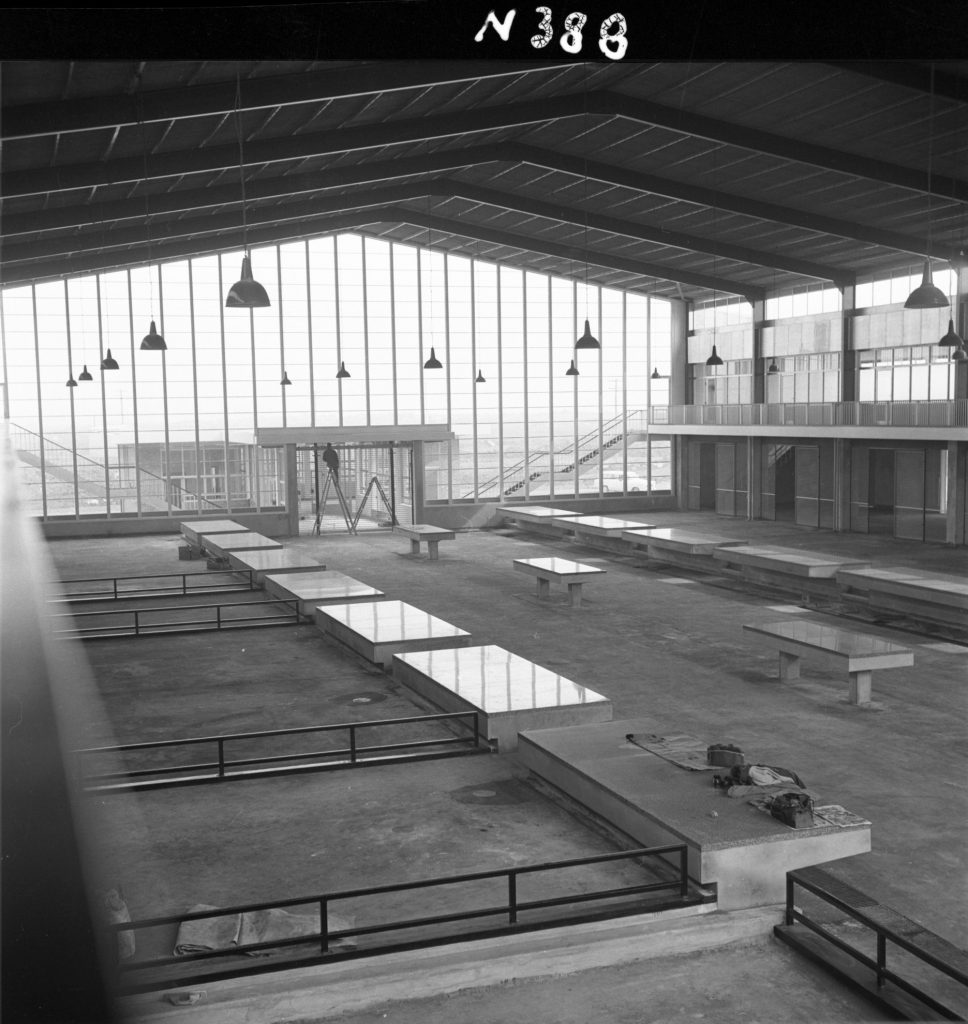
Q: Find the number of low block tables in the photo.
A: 15